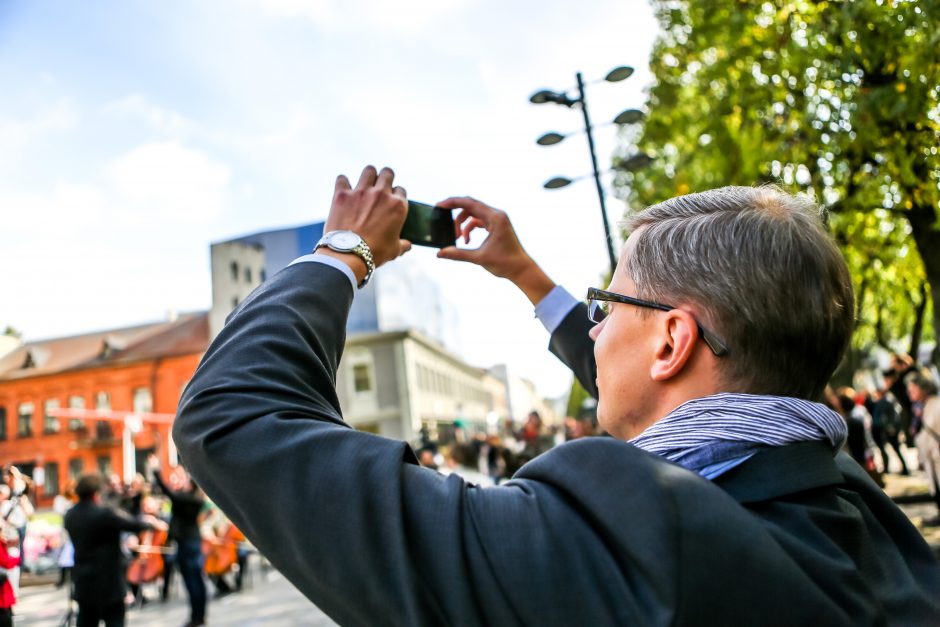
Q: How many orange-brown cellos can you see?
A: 2